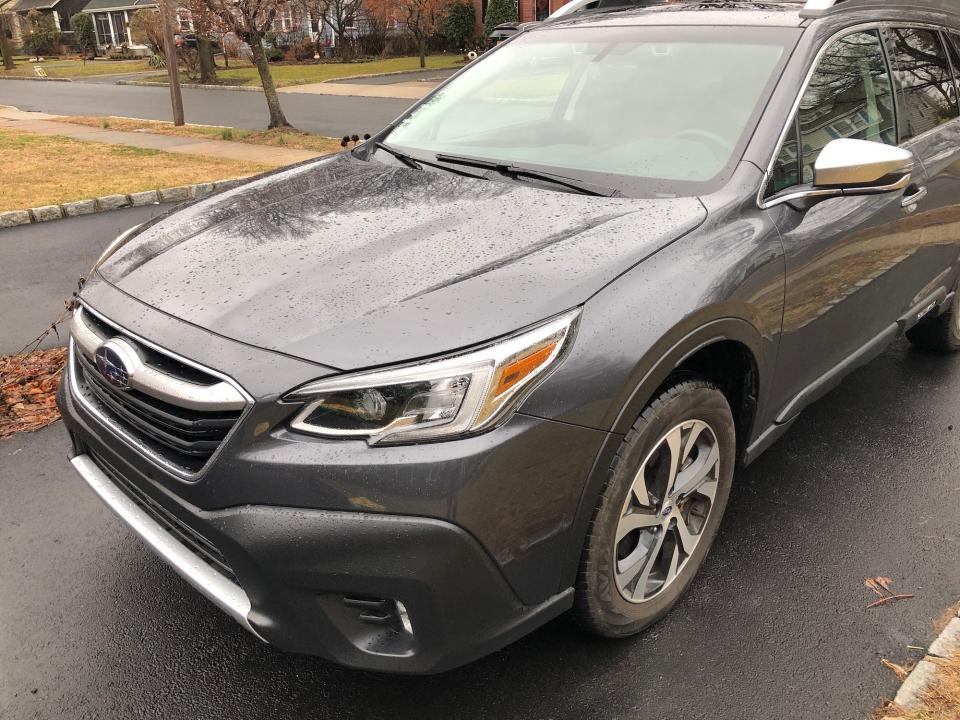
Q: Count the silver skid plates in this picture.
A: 1